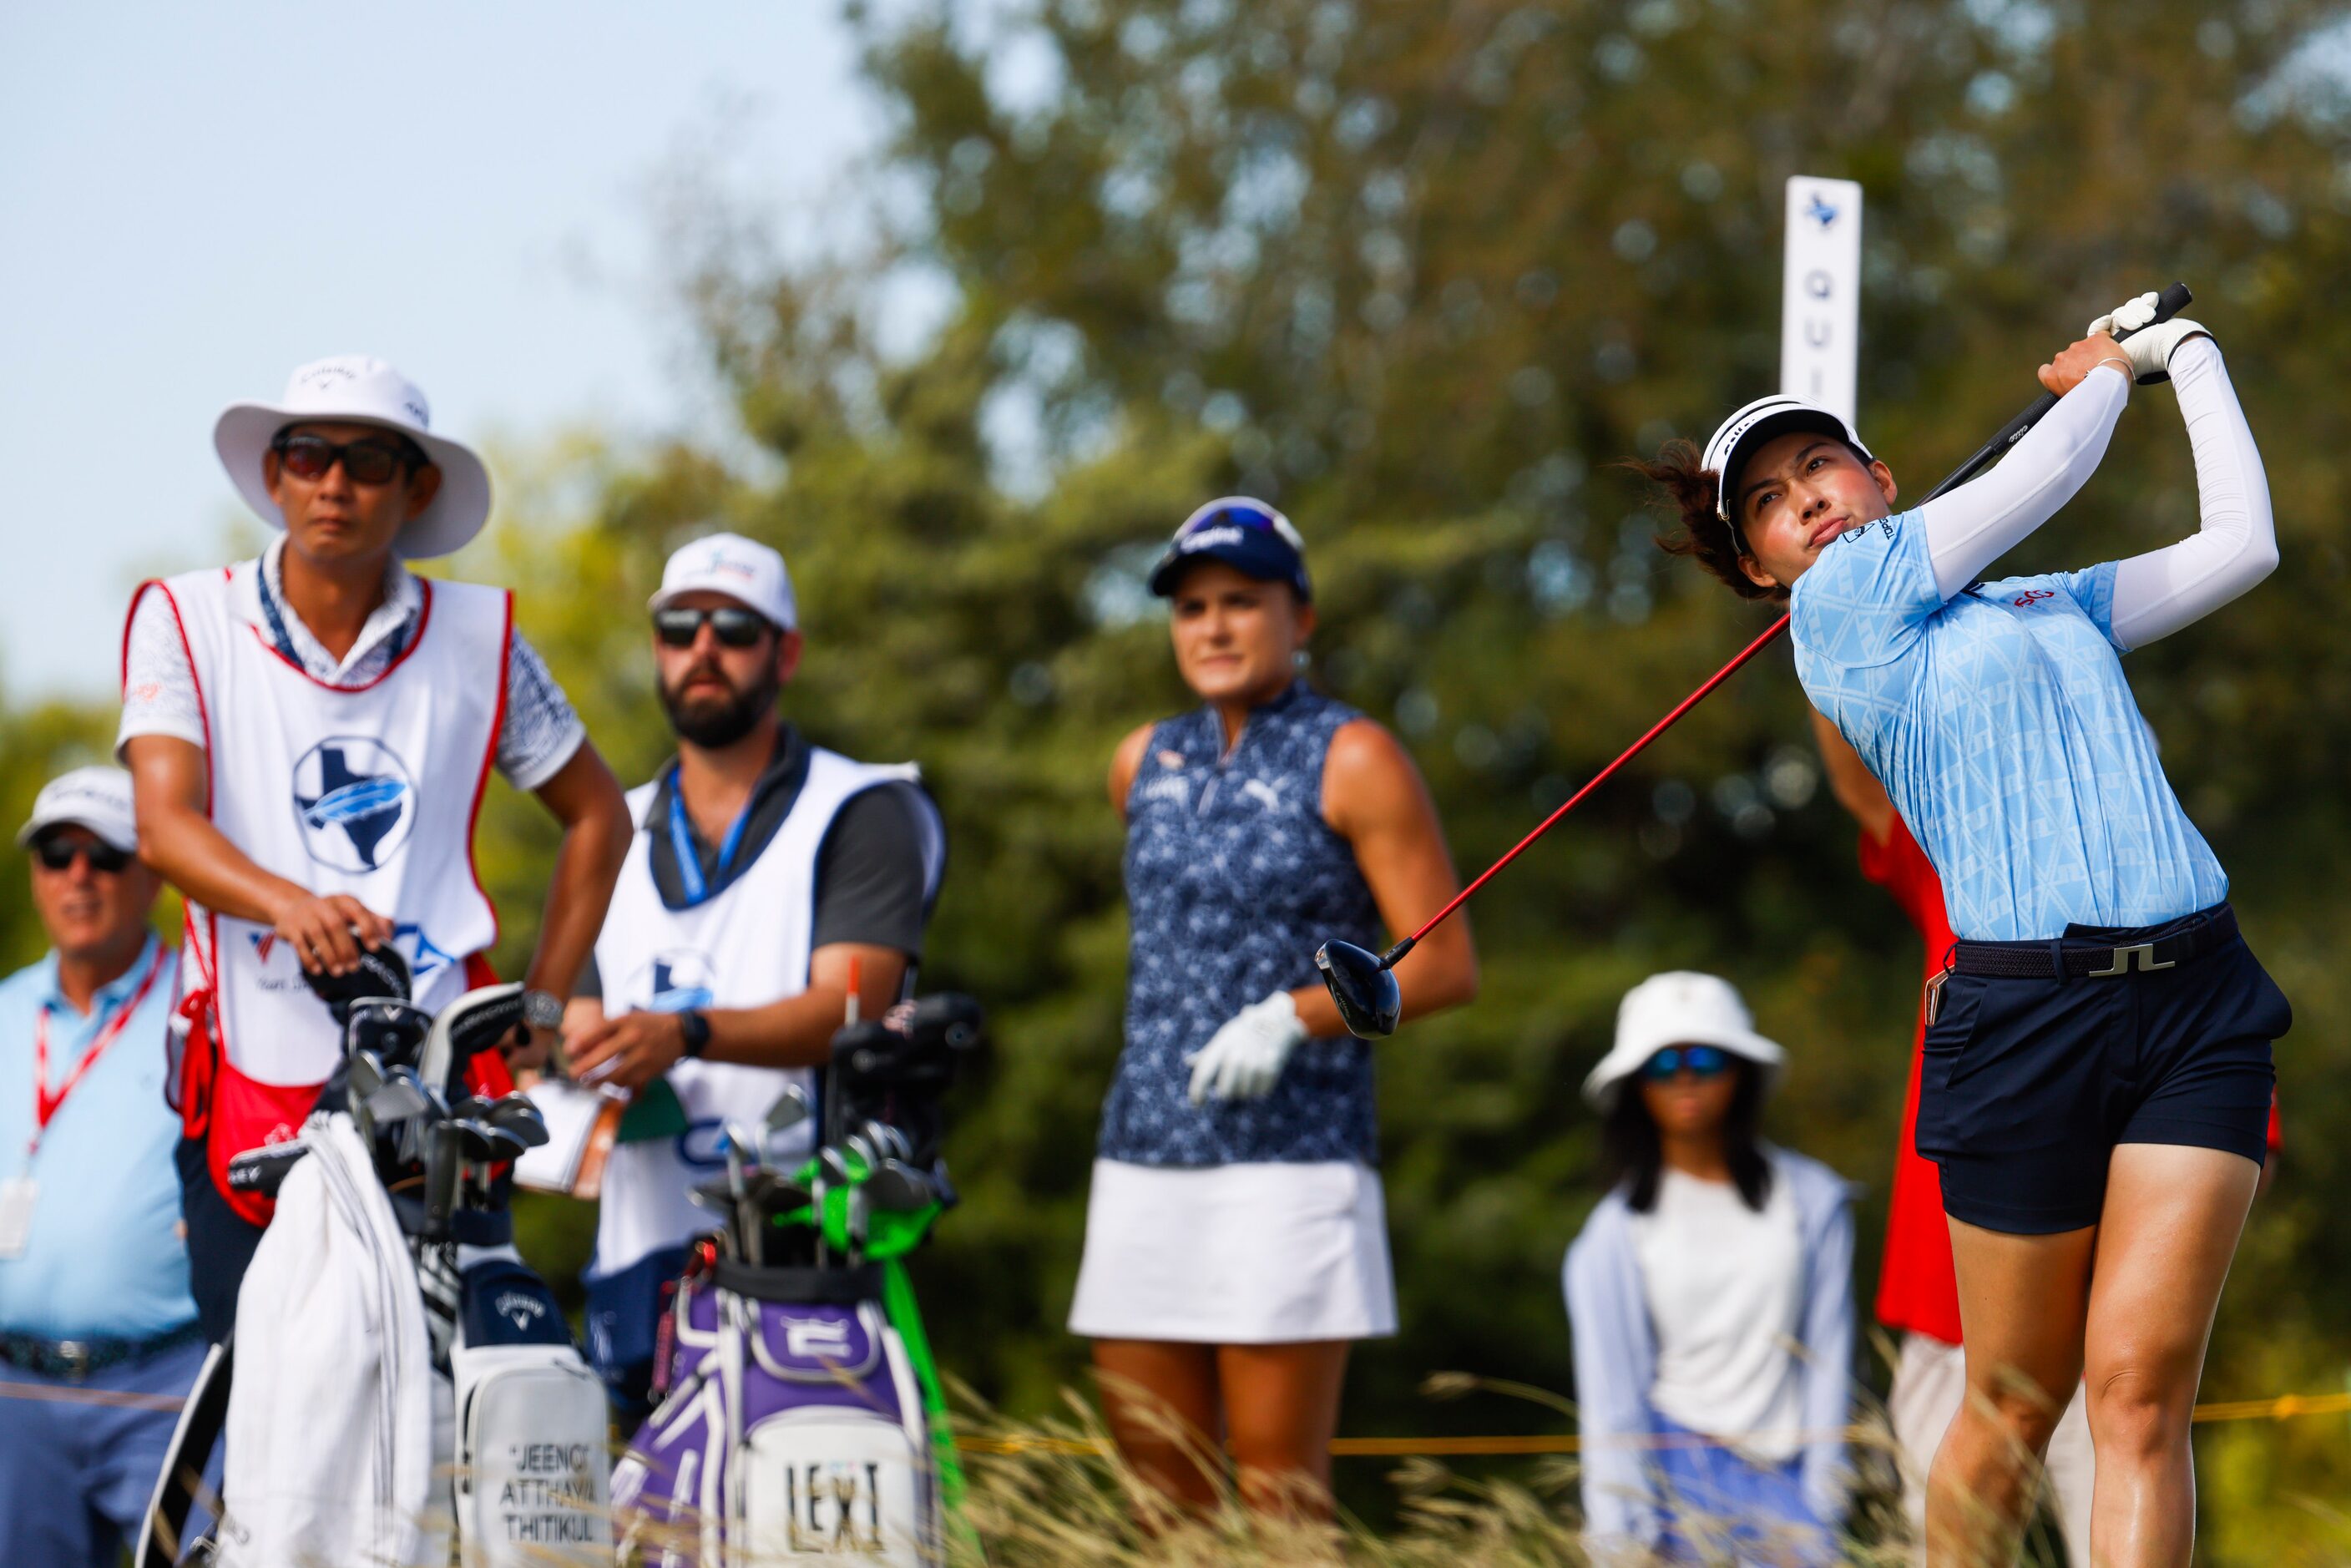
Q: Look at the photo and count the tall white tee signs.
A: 1